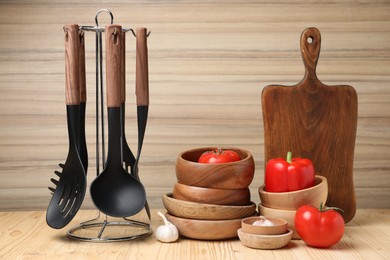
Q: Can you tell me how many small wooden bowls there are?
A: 2